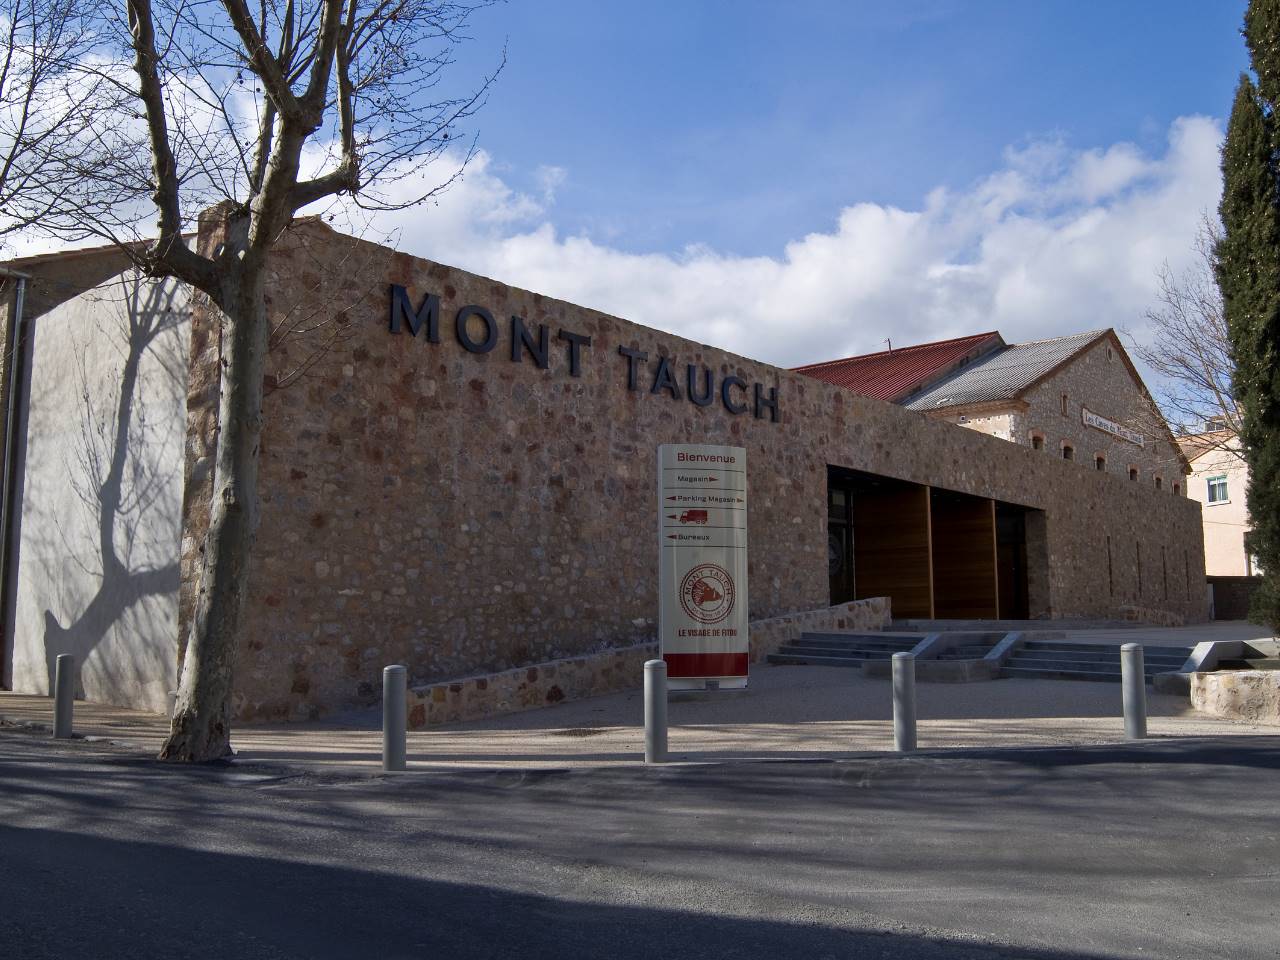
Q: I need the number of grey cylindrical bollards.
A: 5